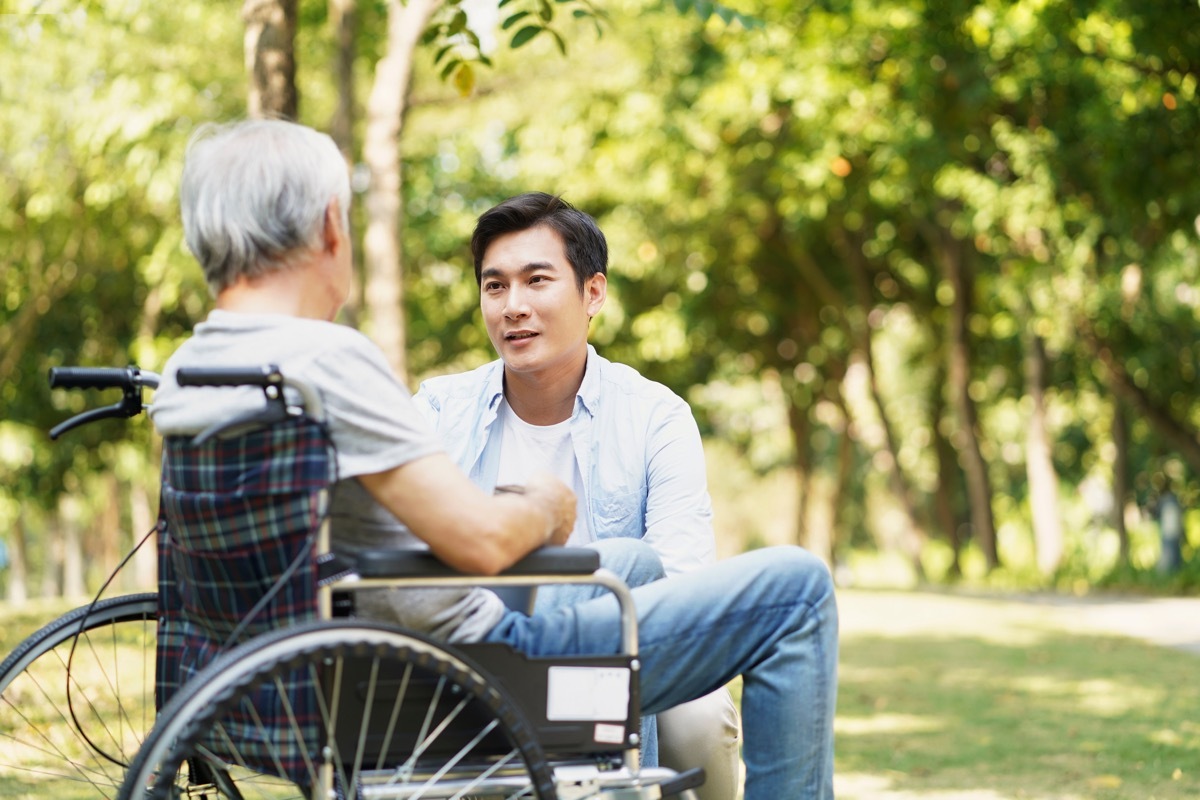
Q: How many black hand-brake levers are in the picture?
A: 2